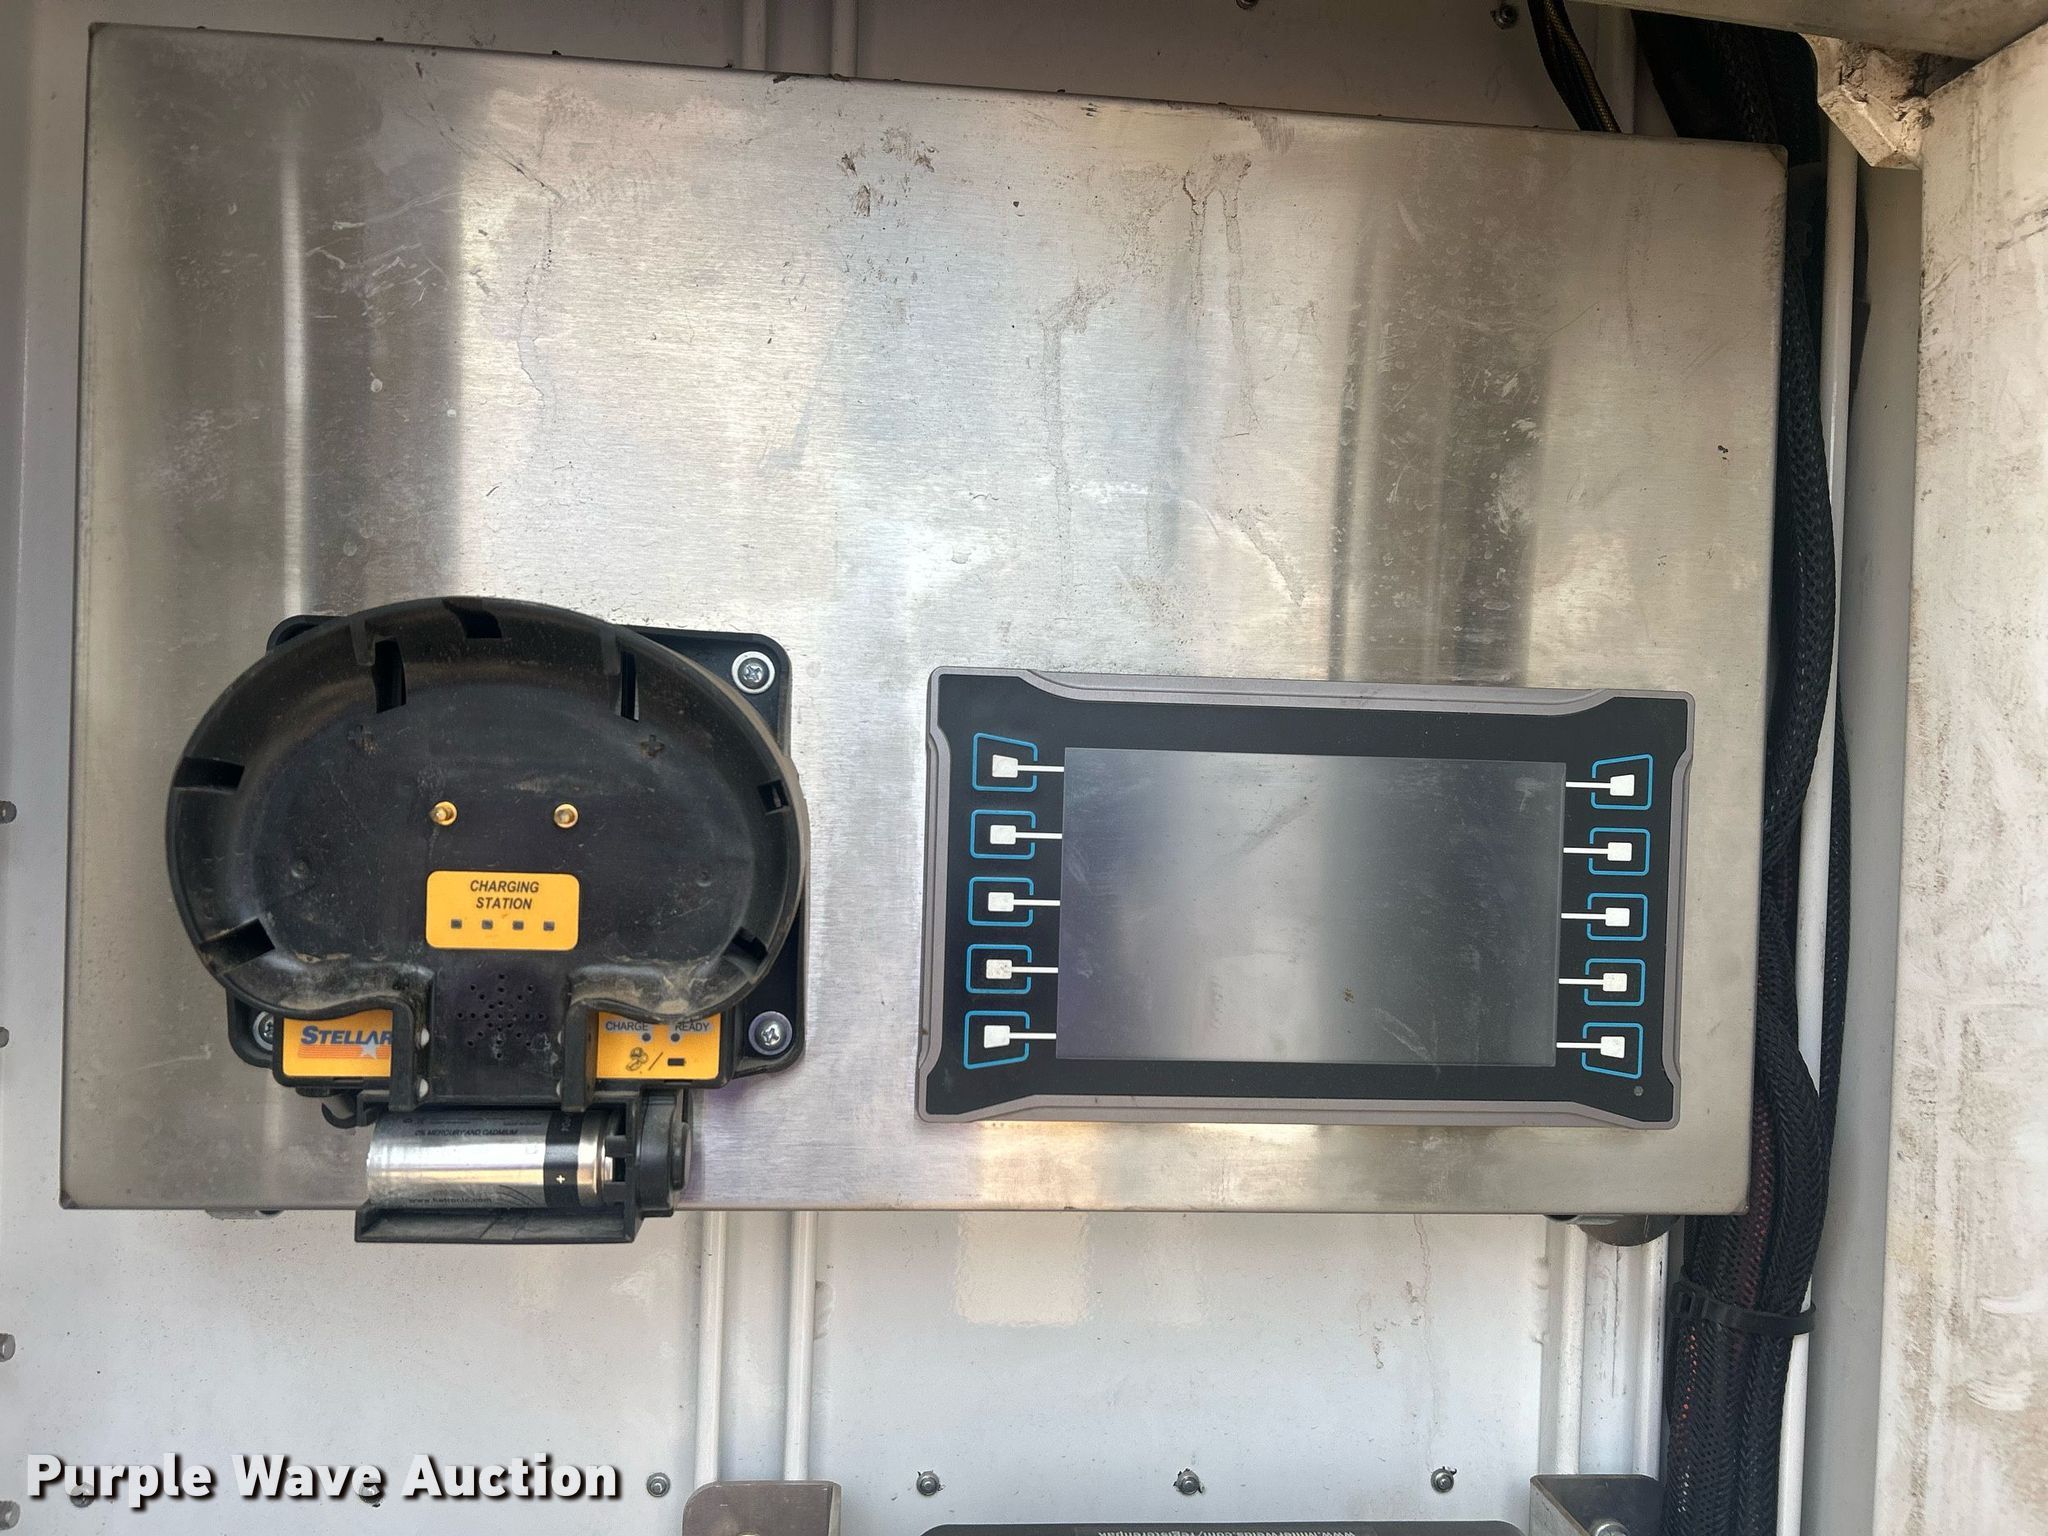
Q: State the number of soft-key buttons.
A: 10